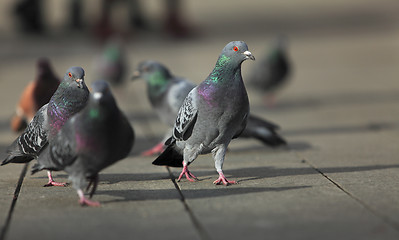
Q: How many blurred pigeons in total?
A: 5